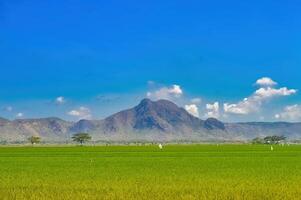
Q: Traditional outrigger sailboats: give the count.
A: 0